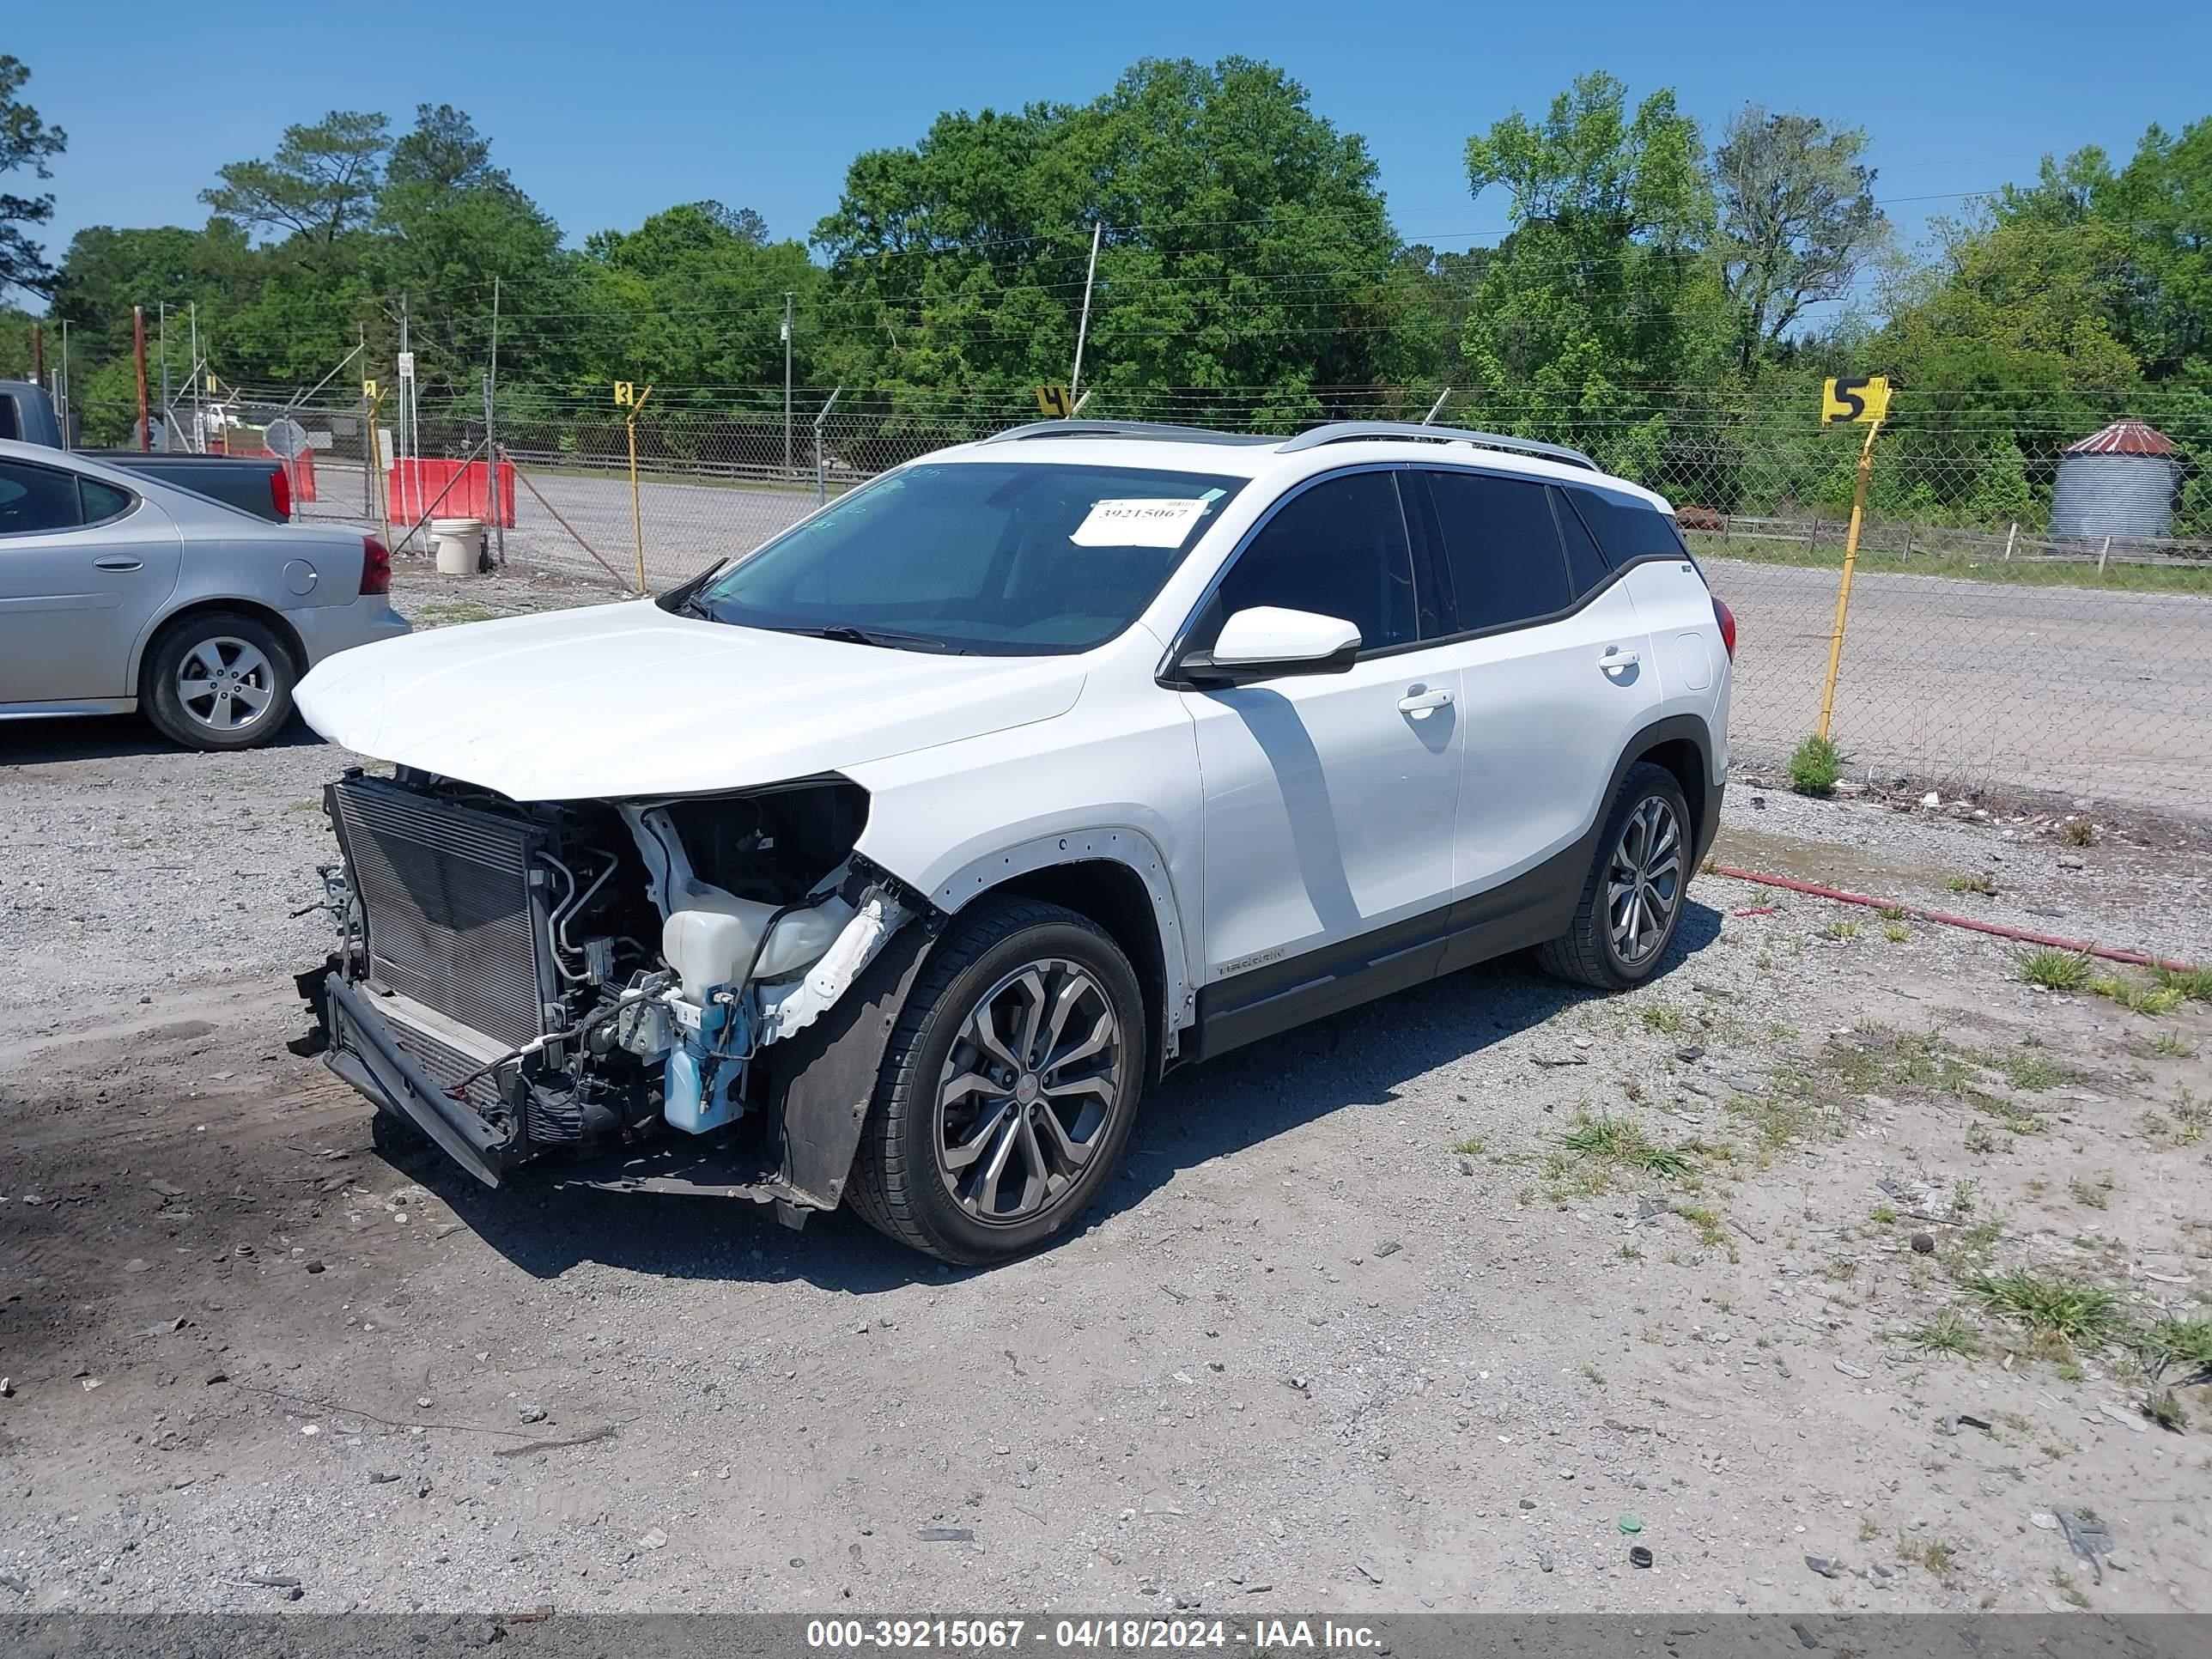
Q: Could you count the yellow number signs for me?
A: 5